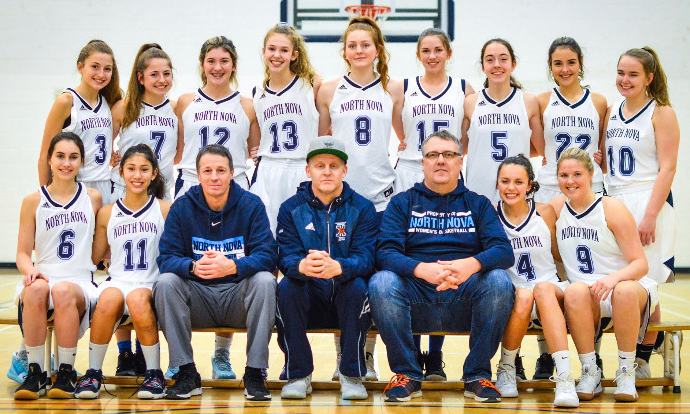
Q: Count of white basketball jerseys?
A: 13